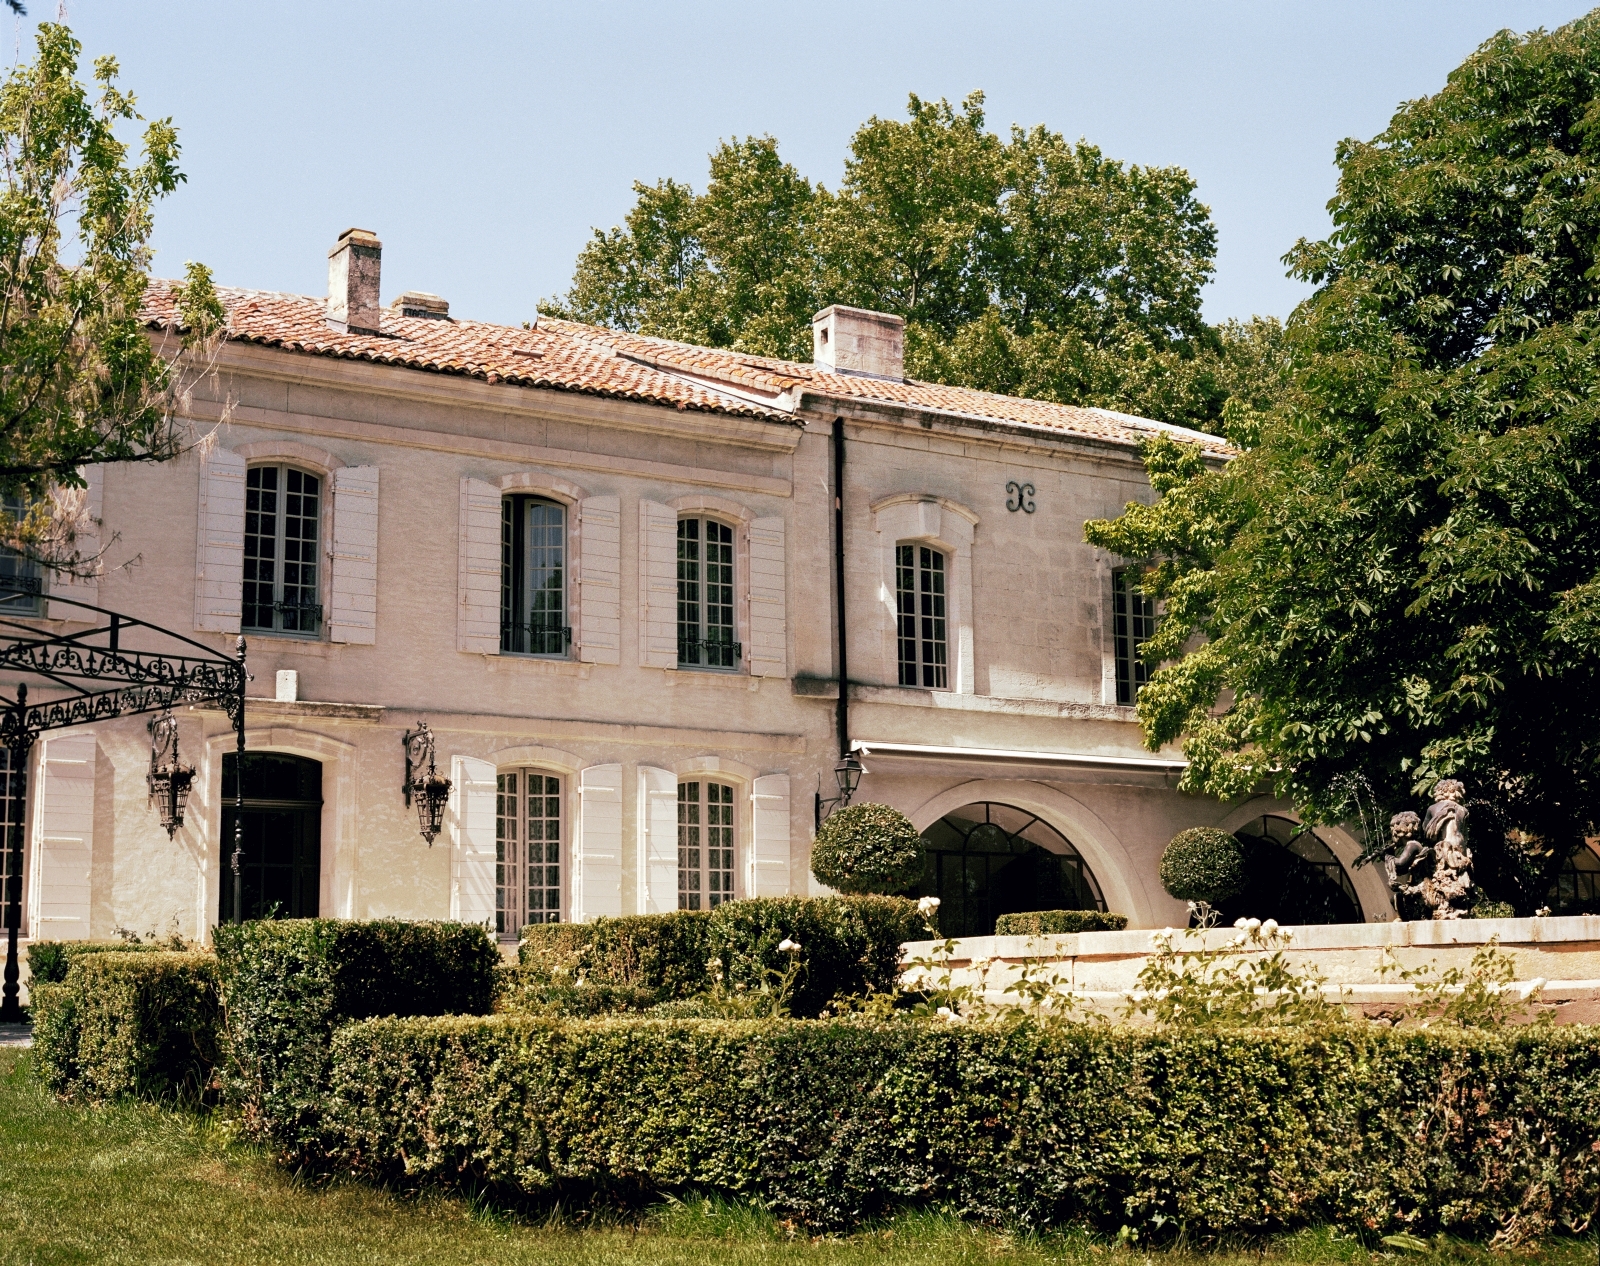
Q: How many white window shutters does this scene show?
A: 12